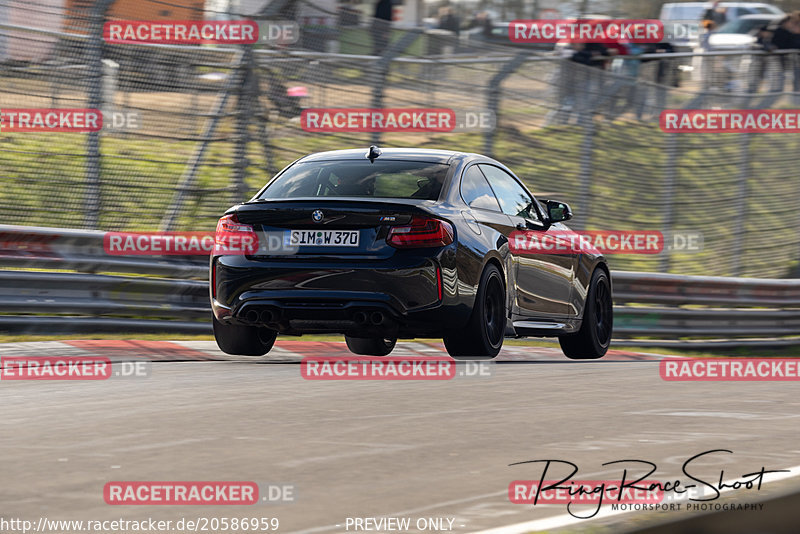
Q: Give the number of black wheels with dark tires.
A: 4